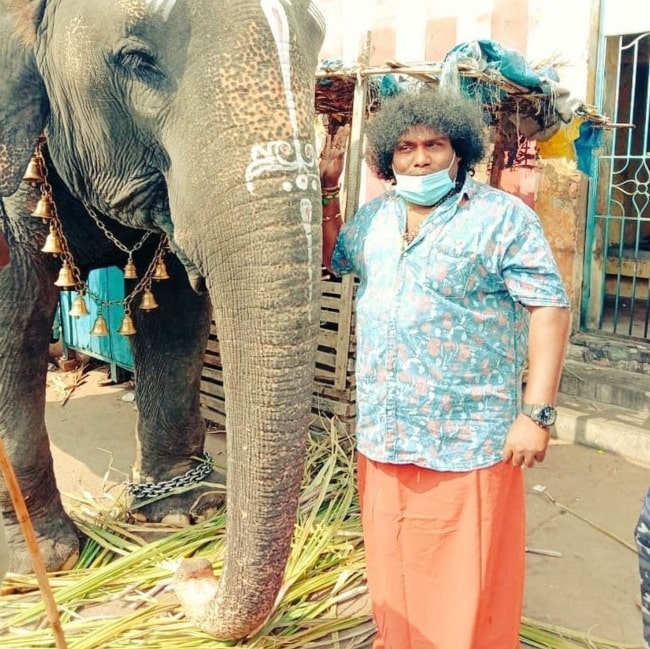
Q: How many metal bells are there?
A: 10